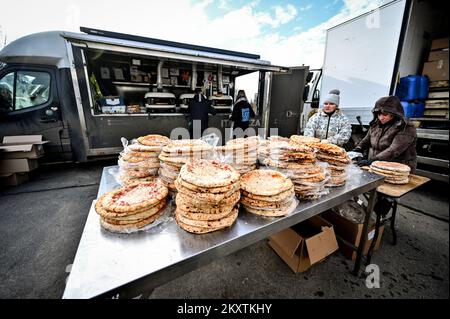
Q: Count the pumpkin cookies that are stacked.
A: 0